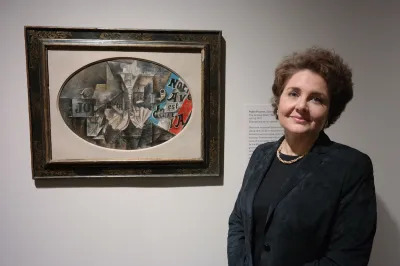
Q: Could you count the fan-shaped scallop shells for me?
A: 2